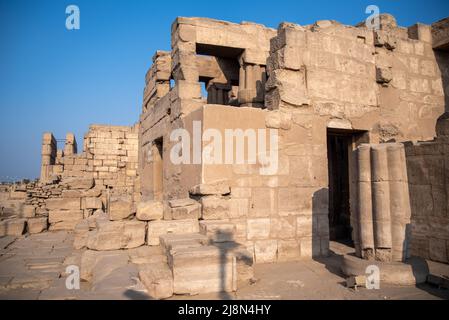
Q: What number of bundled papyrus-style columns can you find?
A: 3